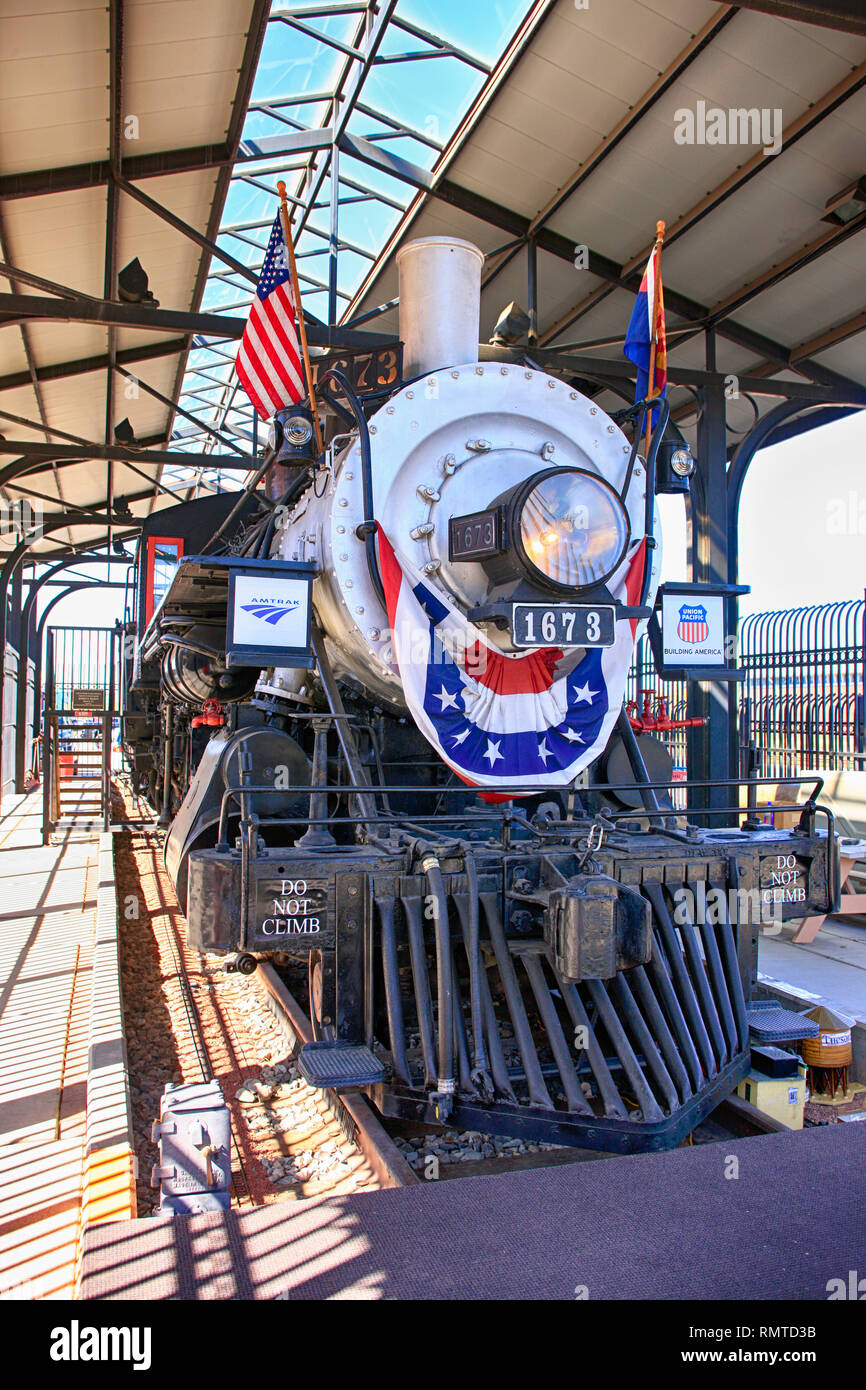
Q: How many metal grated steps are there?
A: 2